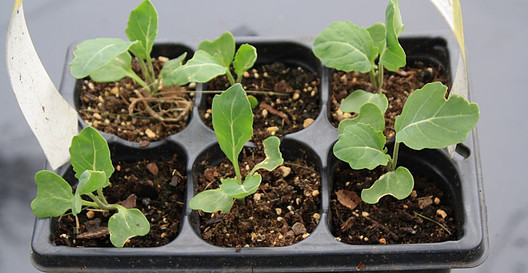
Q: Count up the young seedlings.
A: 6